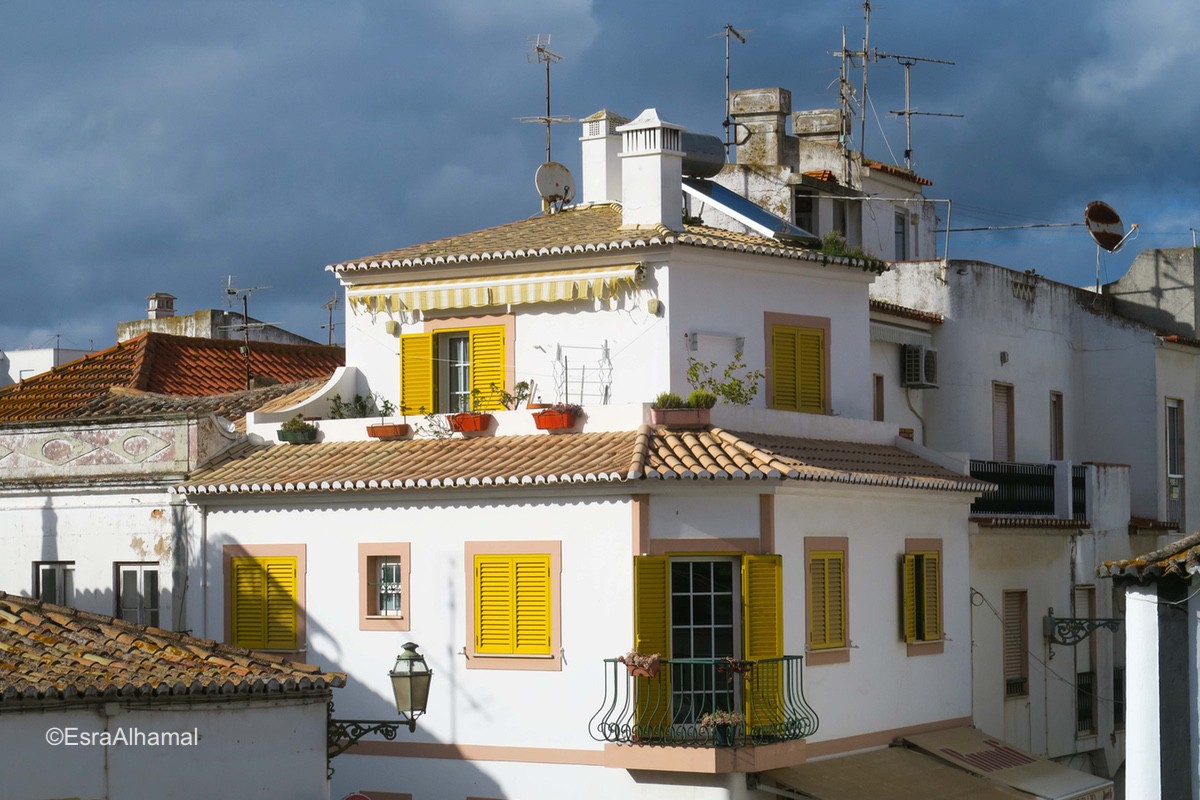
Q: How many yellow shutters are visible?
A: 14